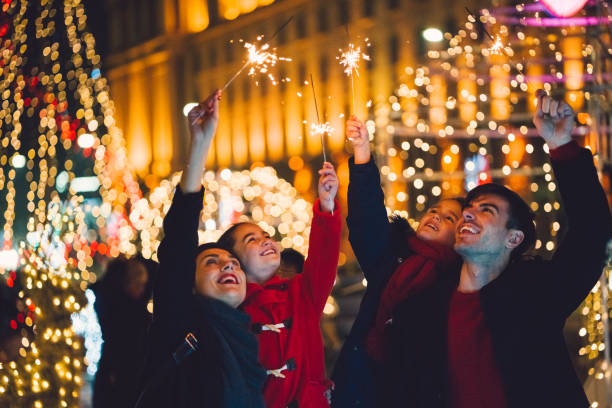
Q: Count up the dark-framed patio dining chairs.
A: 0